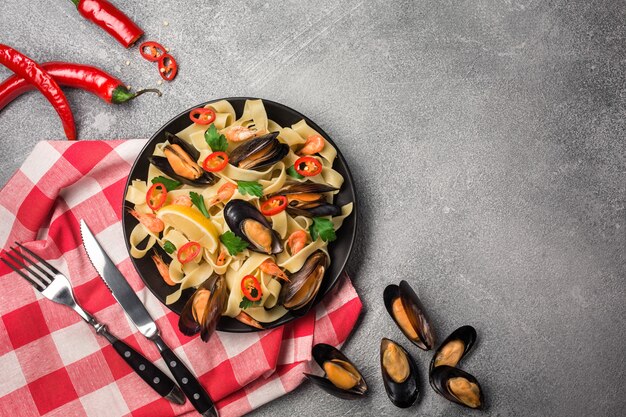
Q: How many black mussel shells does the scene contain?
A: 11